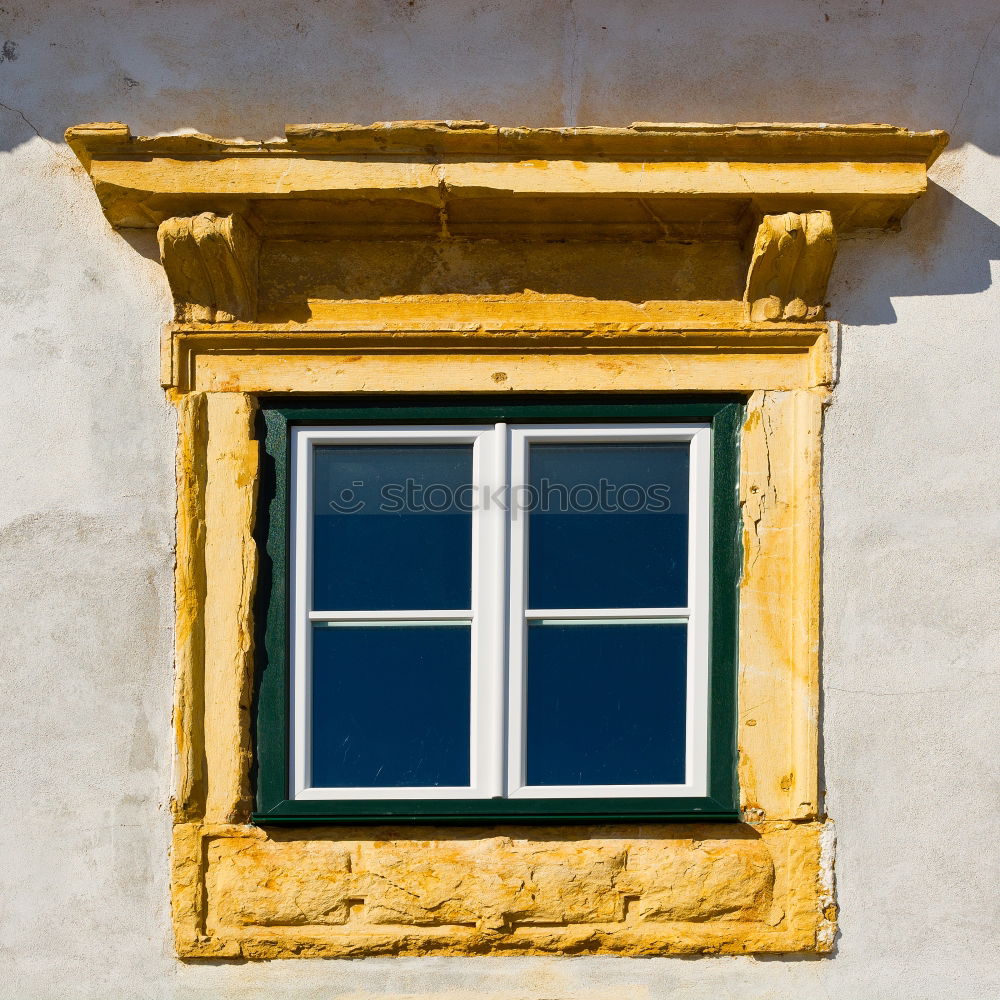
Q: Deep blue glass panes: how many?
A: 4